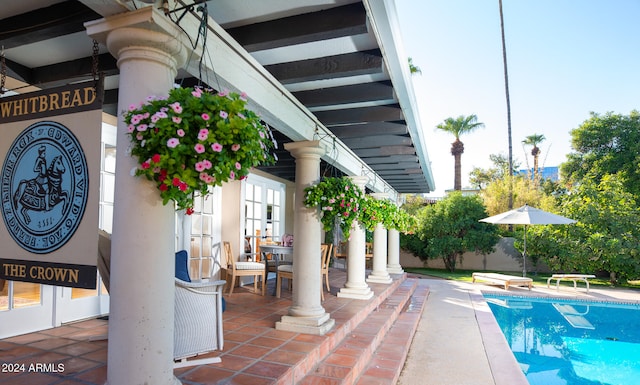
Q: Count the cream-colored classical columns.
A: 5